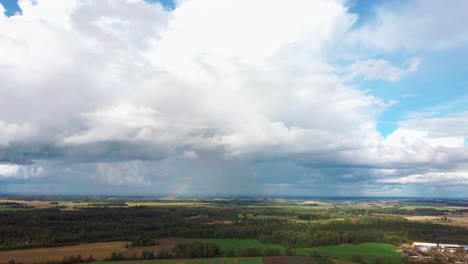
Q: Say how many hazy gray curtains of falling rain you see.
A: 1